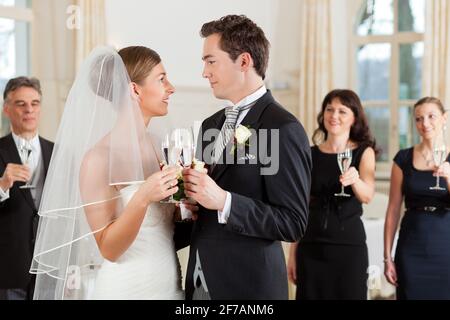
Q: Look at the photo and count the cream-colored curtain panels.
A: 3